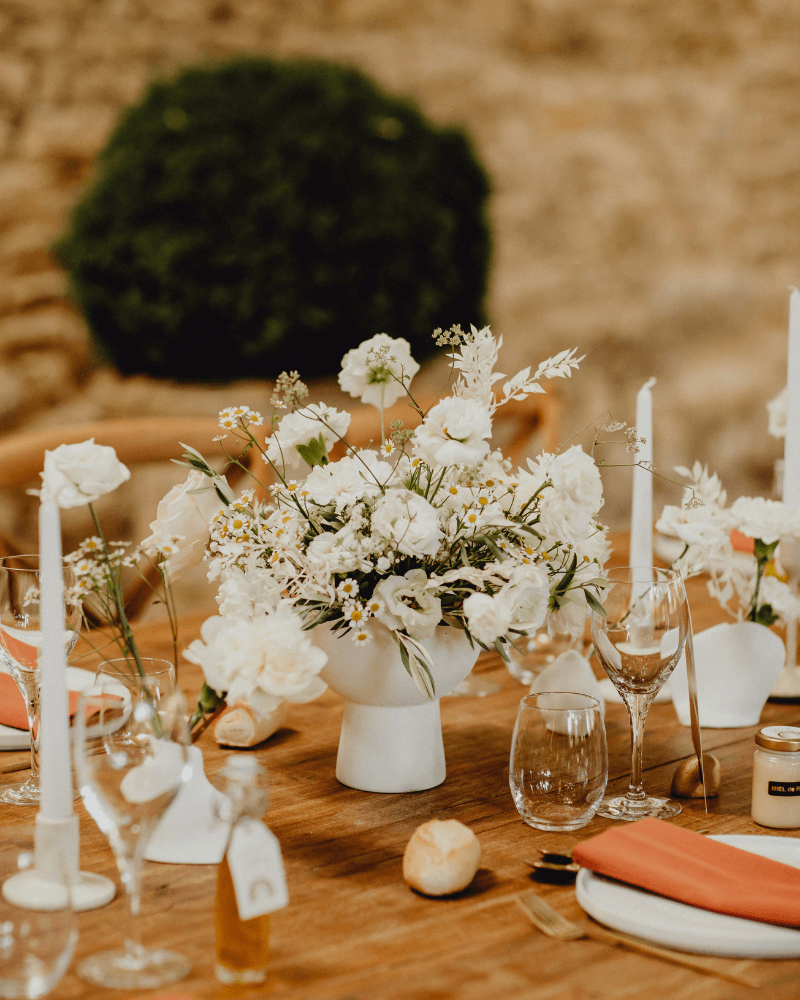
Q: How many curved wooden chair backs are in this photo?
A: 2